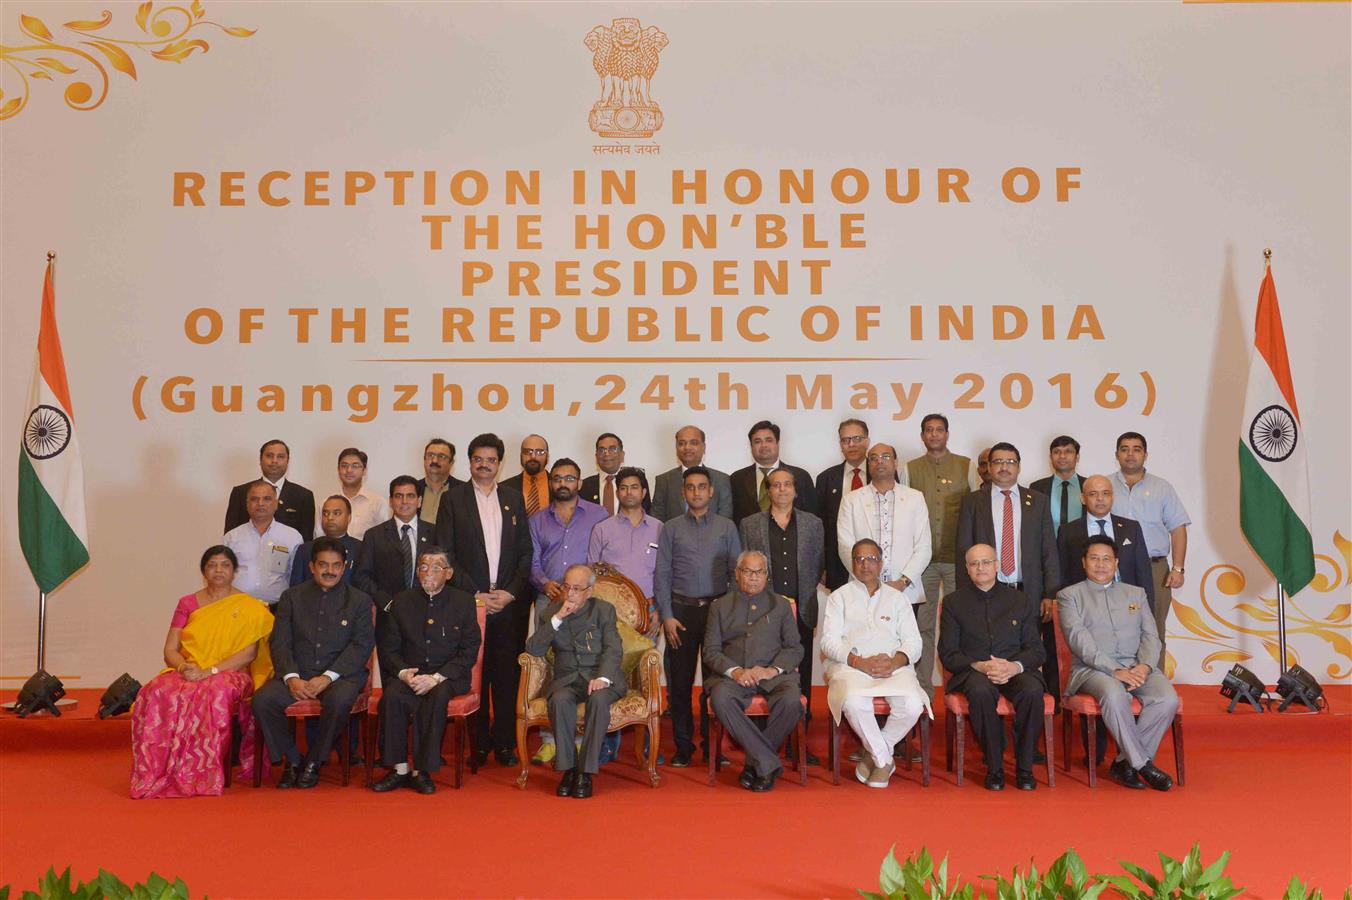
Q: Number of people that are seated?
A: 8